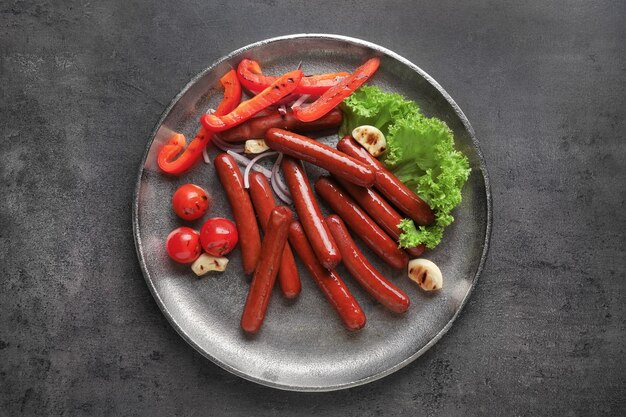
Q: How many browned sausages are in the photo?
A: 11